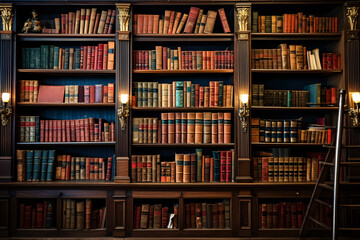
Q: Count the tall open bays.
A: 3